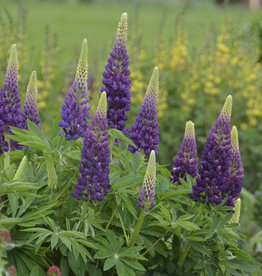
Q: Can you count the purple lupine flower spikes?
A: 10